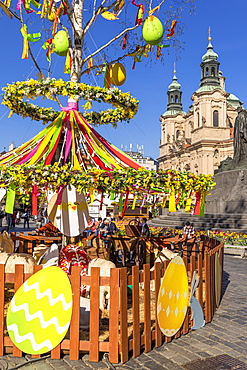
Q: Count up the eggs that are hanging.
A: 3